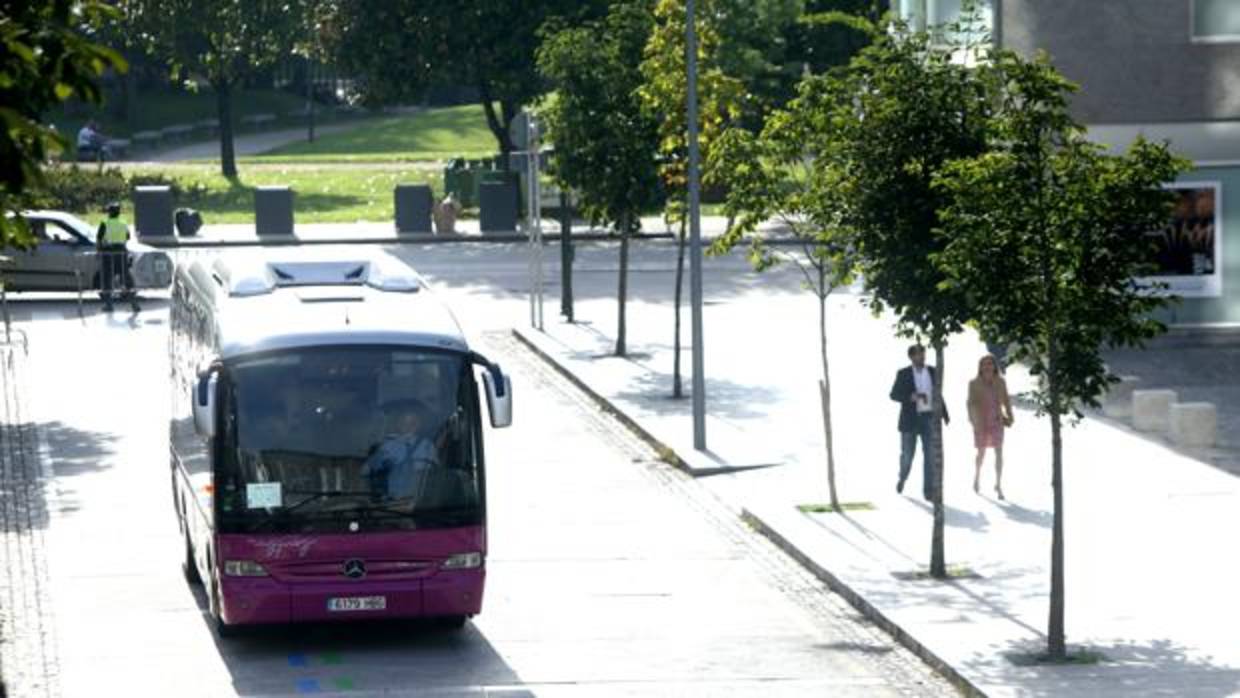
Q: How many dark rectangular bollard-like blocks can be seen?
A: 4